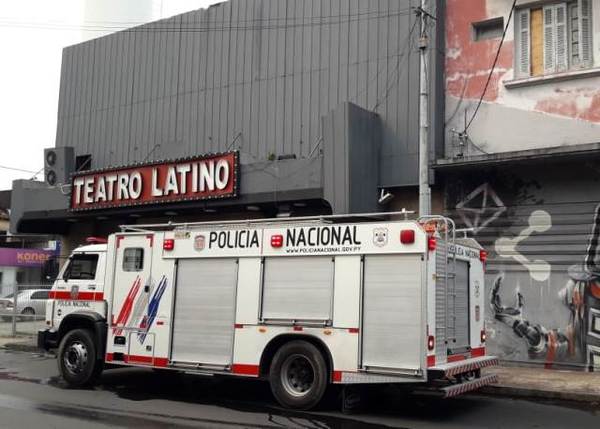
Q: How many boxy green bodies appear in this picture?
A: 0